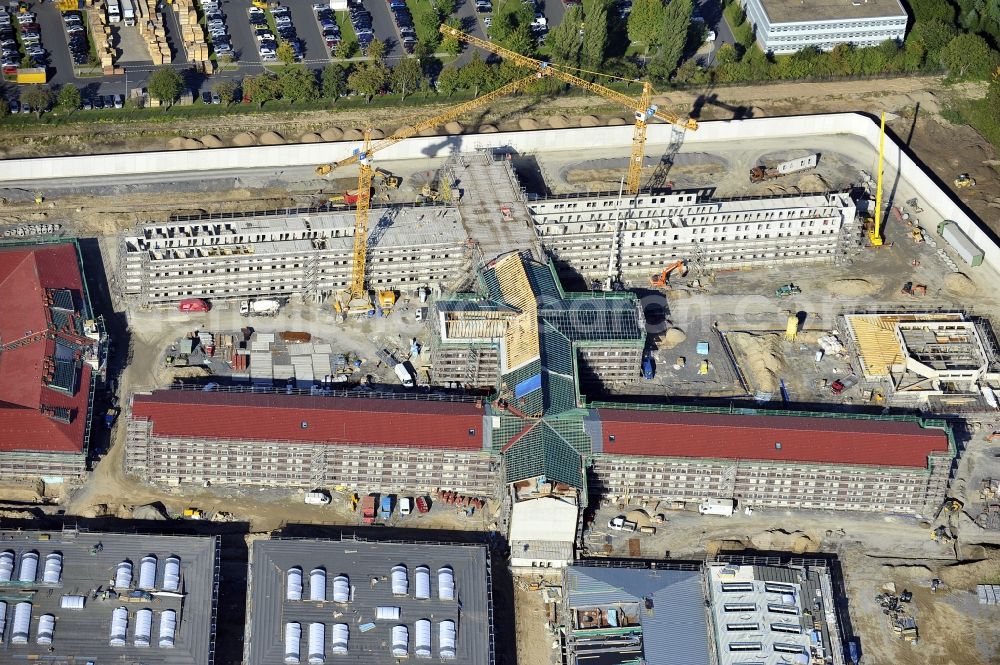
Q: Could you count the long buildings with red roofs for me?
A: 2